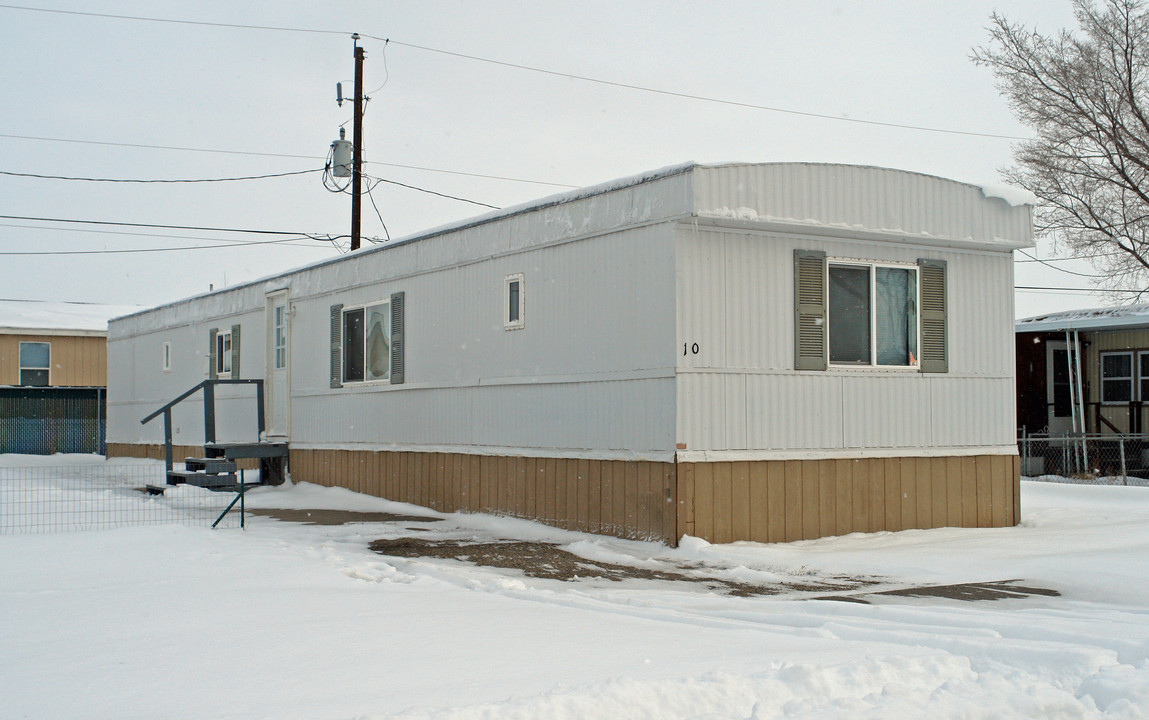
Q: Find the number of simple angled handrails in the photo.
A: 1